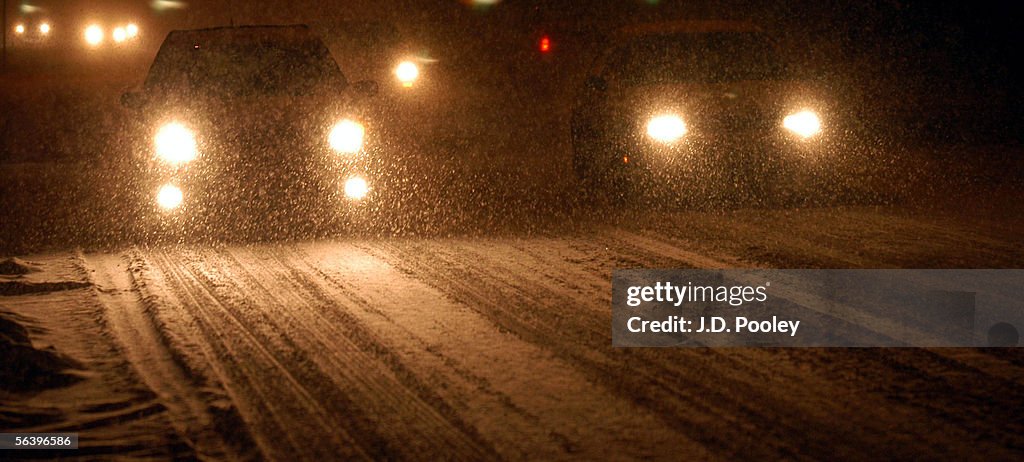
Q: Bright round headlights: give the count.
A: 12